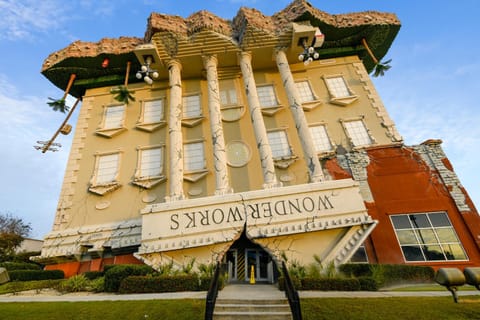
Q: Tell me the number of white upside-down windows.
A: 12